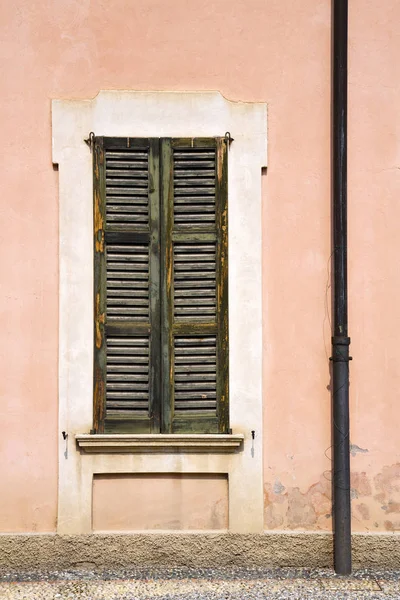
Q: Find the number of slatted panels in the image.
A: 6